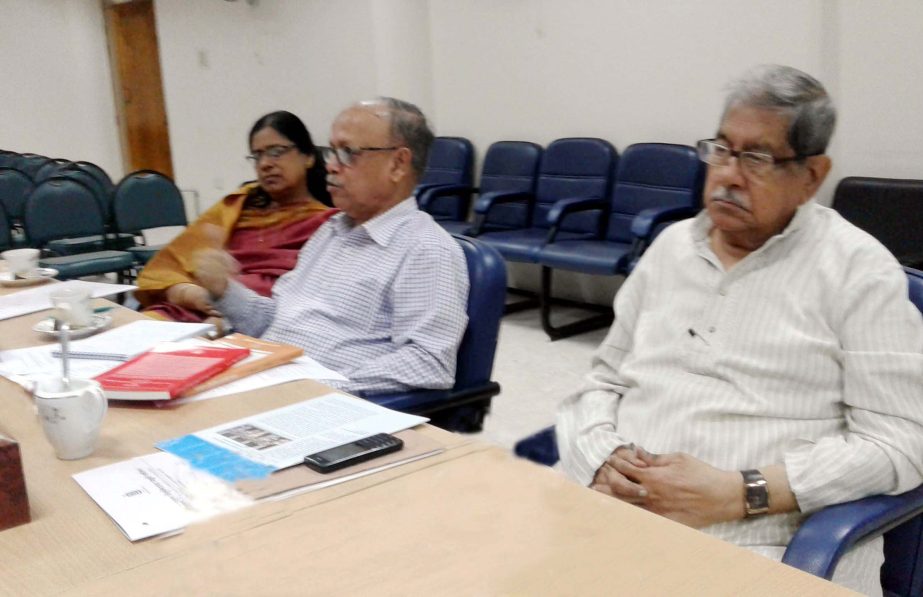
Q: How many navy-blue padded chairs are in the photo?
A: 6